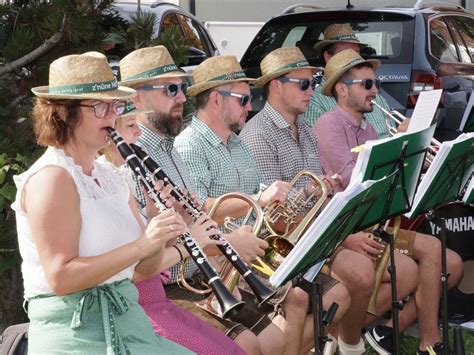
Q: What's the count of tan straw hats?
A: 7